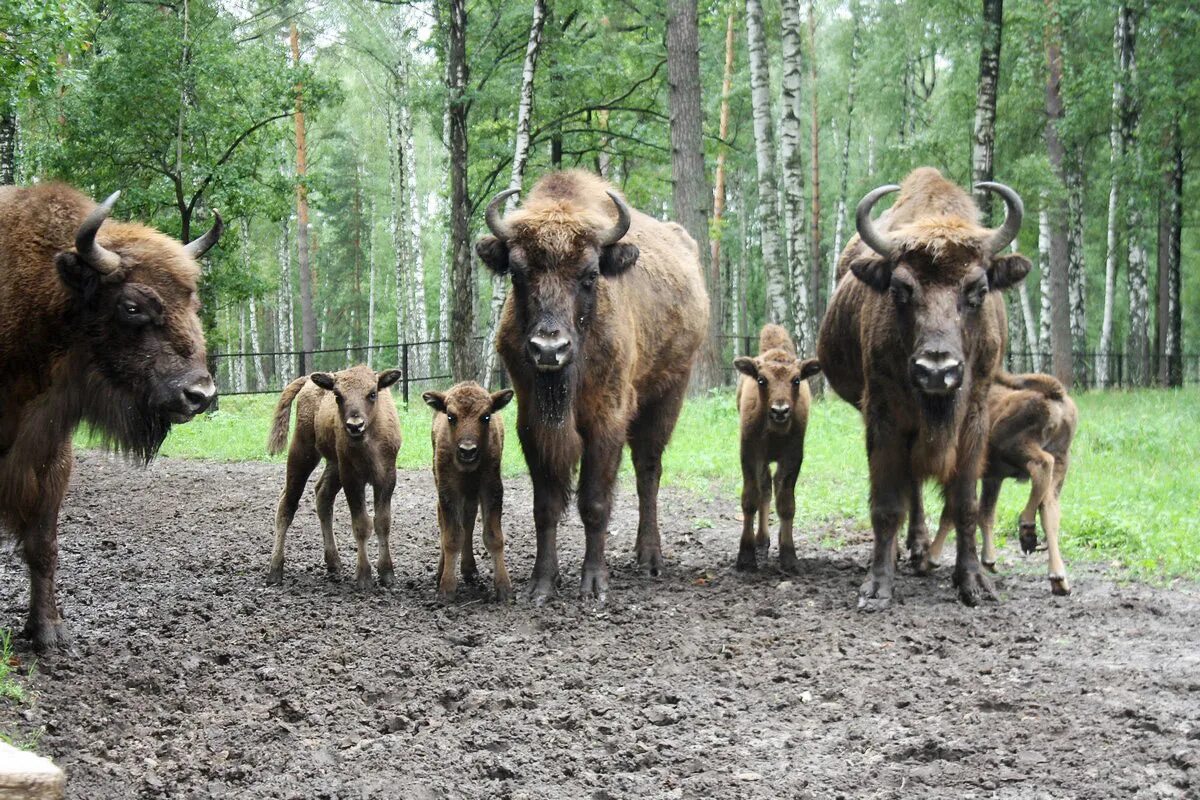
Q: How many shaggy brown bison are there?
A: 7